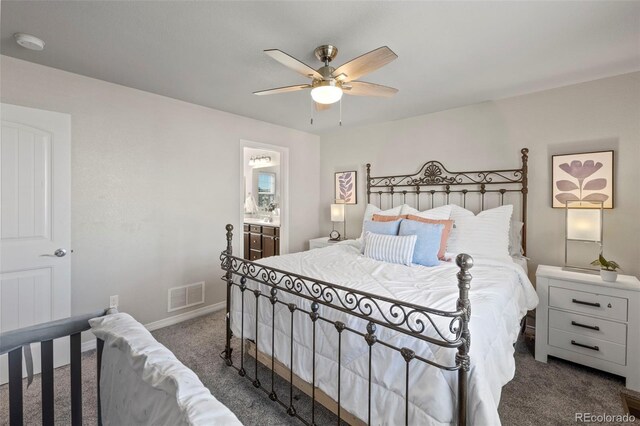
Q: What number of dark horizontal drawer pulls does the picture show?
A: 3